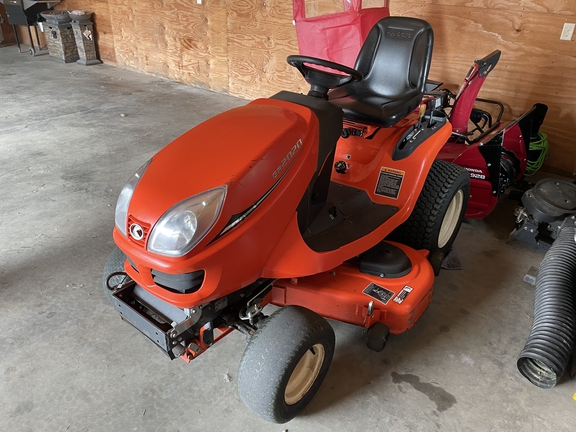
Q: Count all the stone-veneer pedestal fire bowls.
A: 2